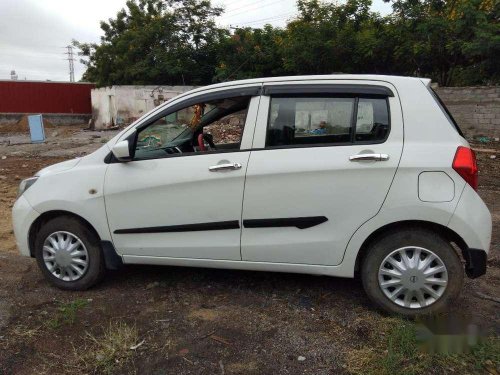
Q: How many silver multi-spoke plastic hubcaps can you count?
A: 2